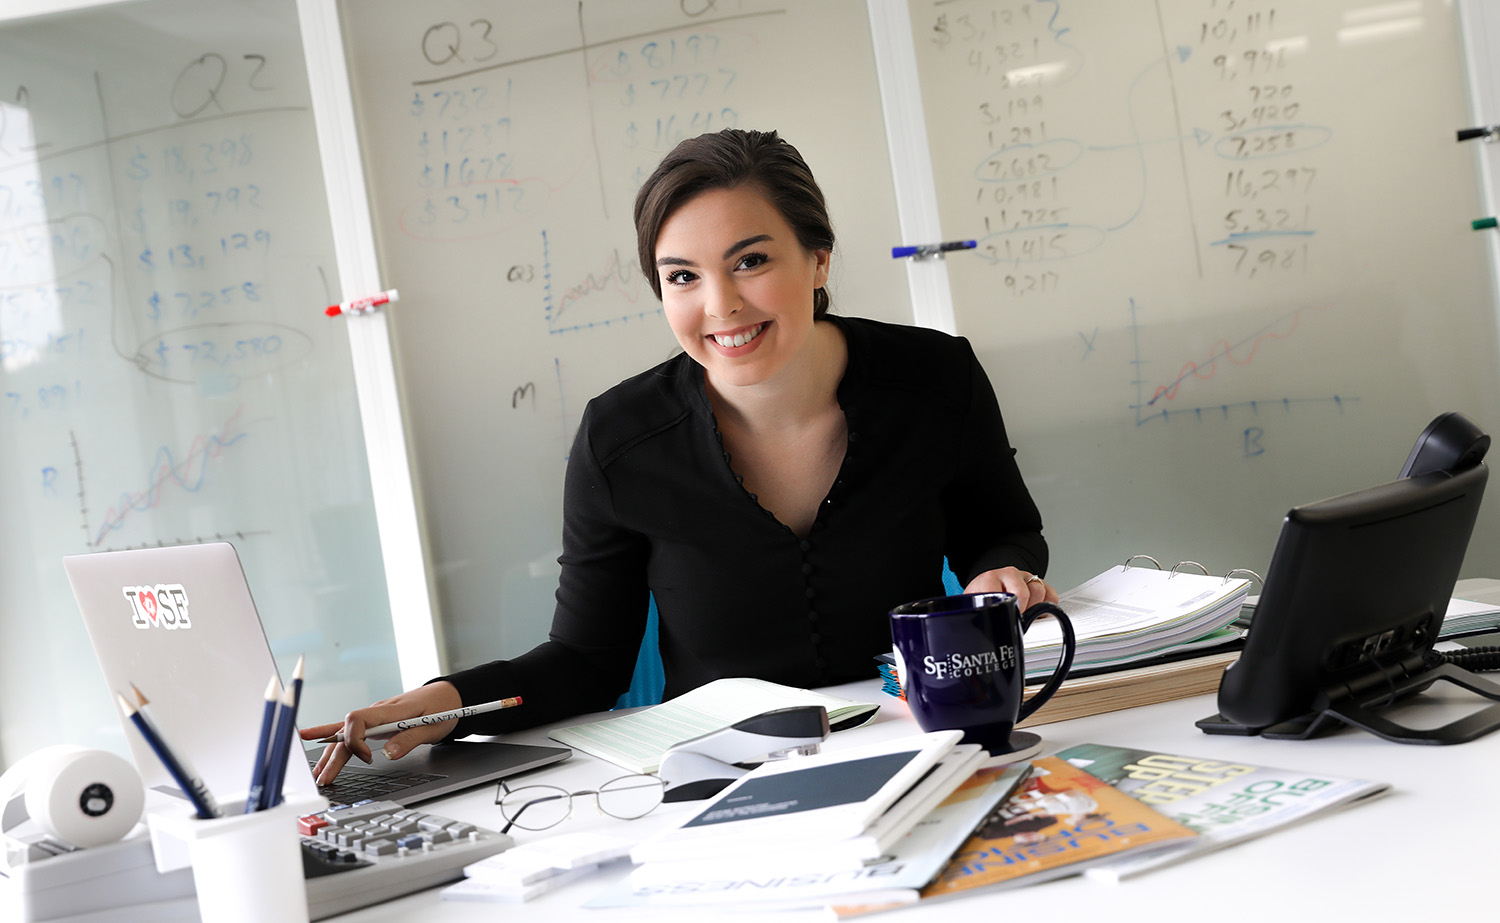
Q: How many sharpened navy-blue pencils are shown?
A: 4